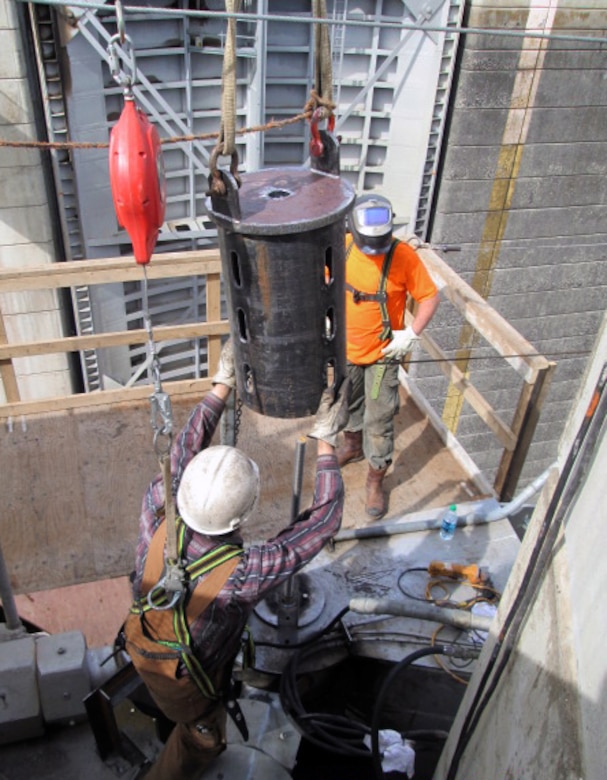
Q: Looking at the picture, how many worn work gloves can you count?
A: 3